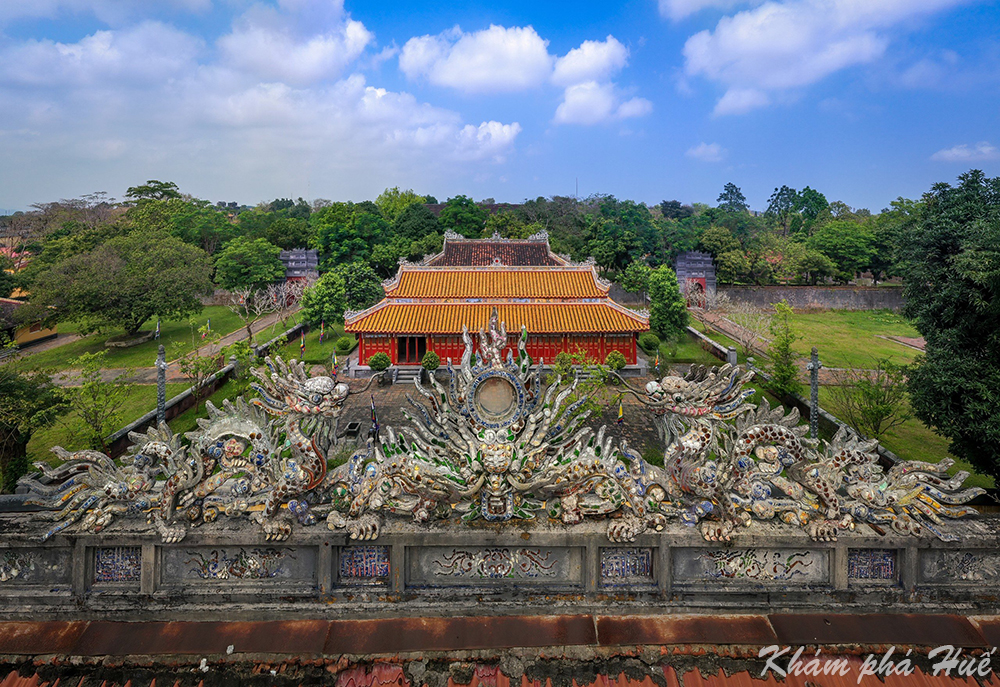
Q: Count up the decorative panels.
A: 9